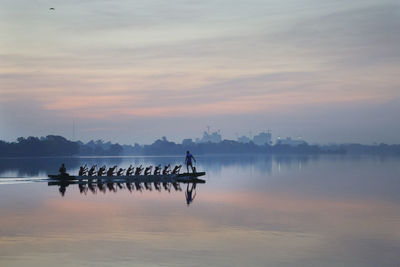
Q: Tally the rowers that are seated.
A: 11